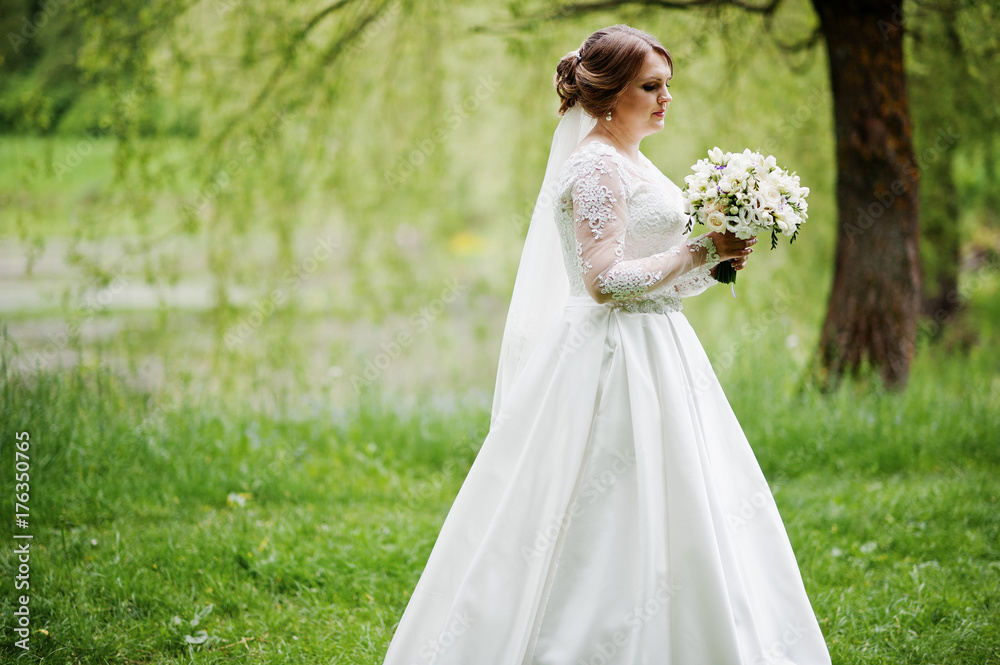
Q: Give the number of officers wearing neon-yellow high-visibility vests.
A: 0